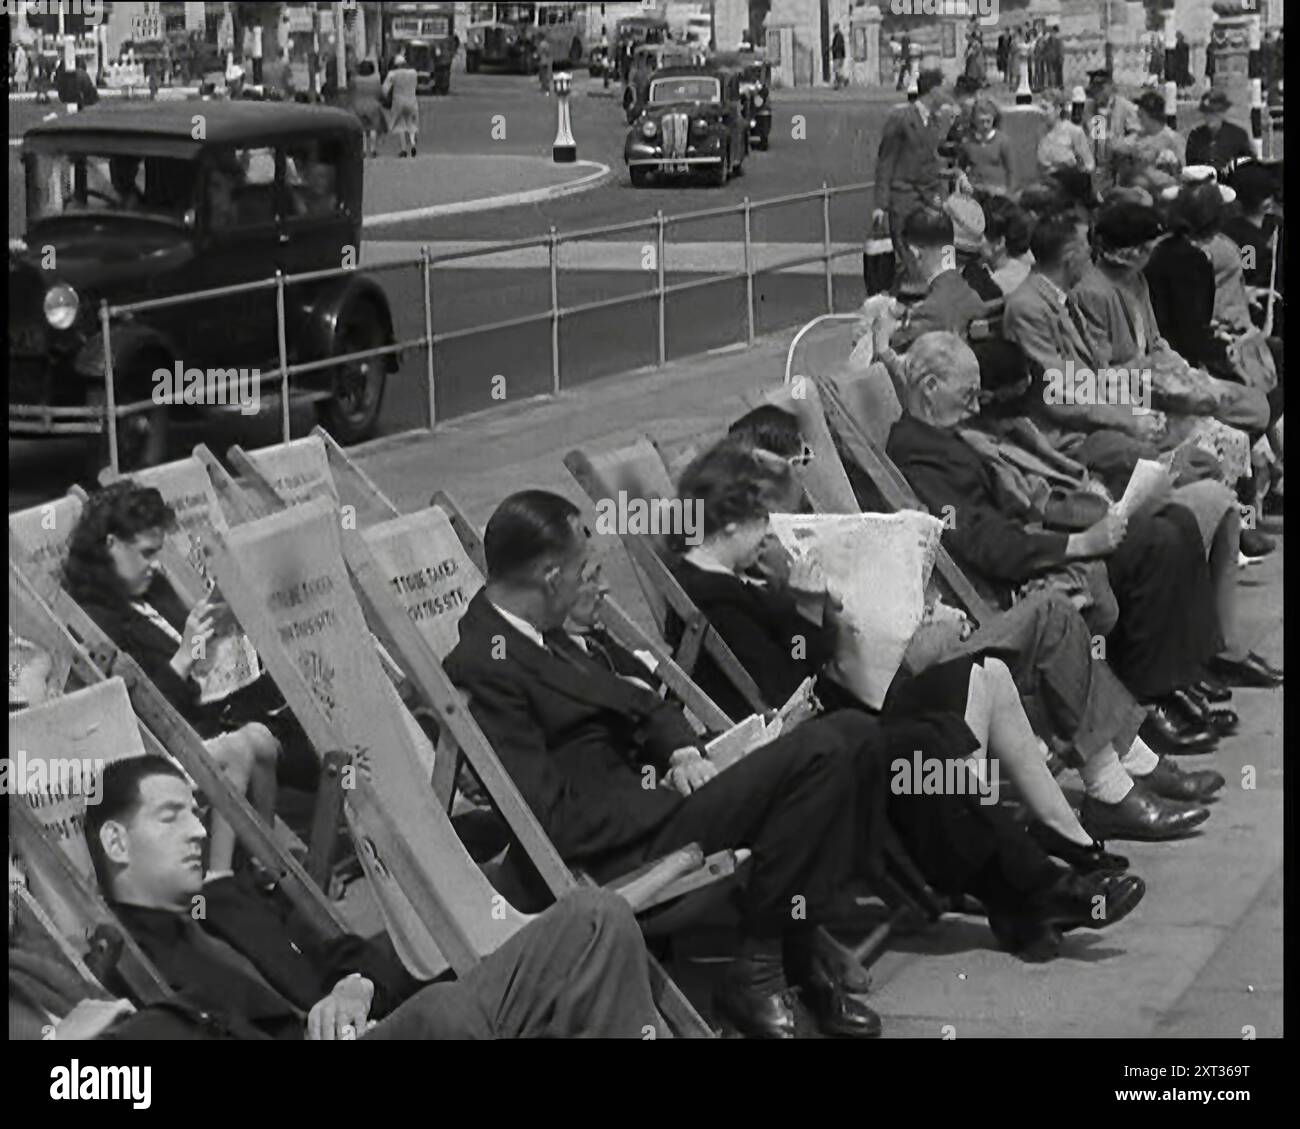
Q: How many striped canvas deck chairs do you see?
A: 0